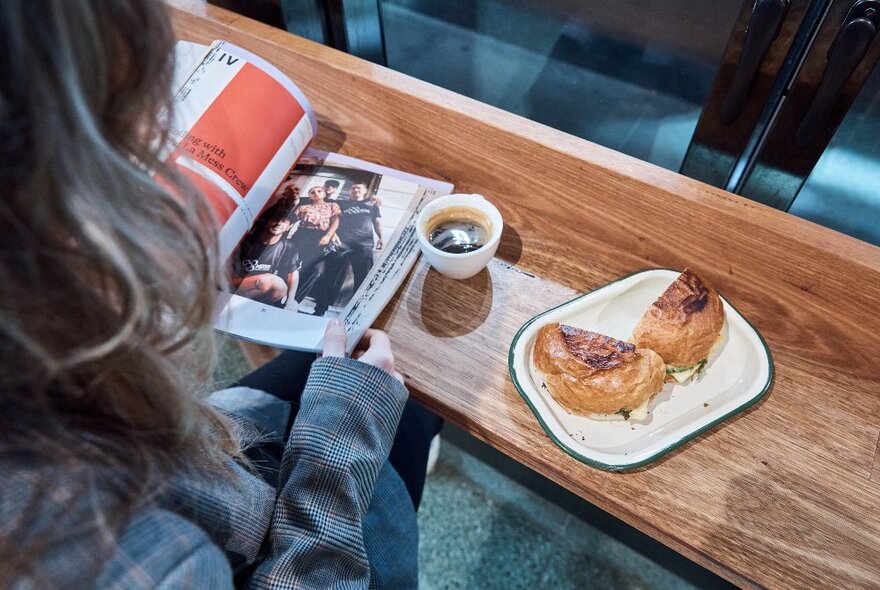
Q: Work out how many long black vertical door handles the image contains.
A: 2